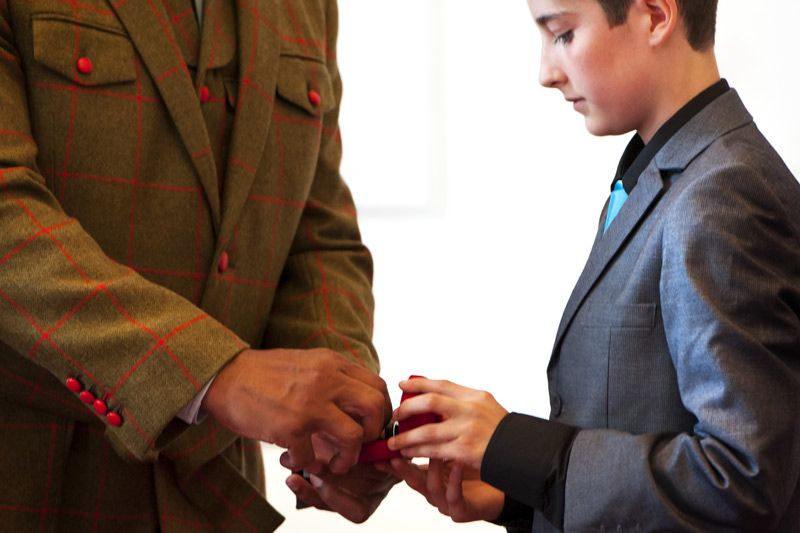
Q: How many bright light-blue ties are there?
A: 1